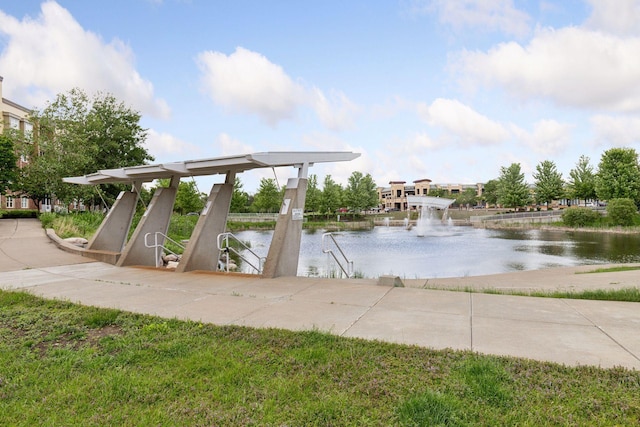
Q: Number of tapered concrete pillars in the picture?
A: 4